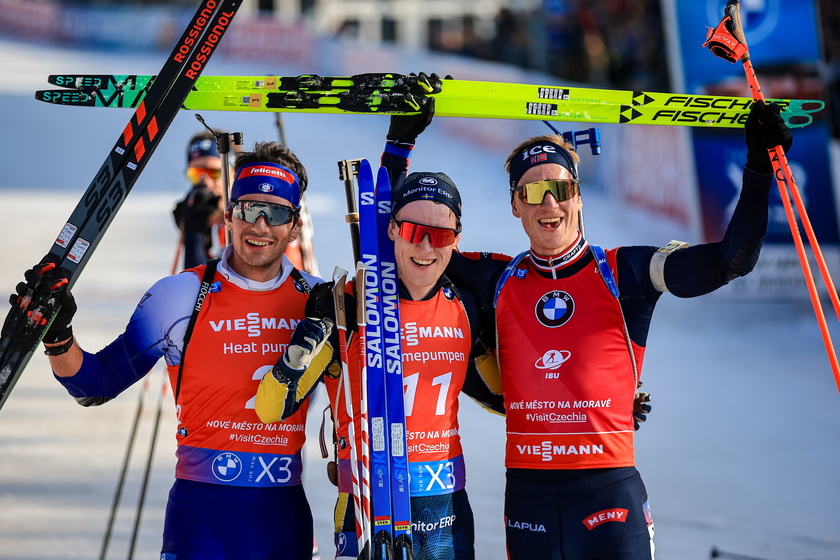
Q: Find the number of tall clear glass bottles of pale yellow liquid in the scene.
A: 0